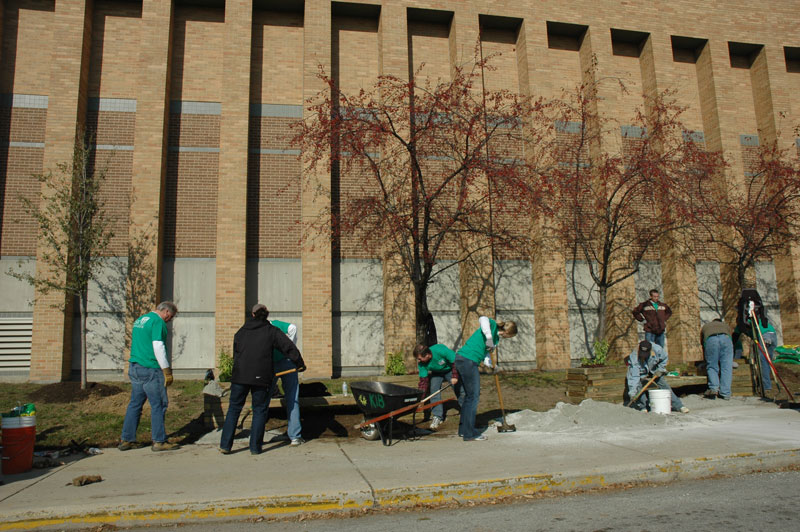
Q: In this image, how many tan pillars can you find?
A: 11